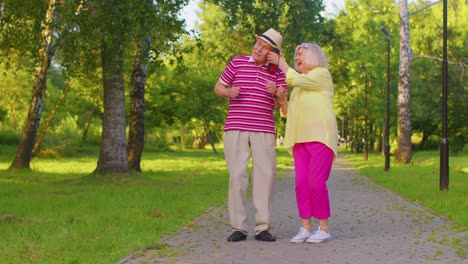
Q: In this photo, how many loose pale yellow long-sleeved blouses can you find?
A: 1